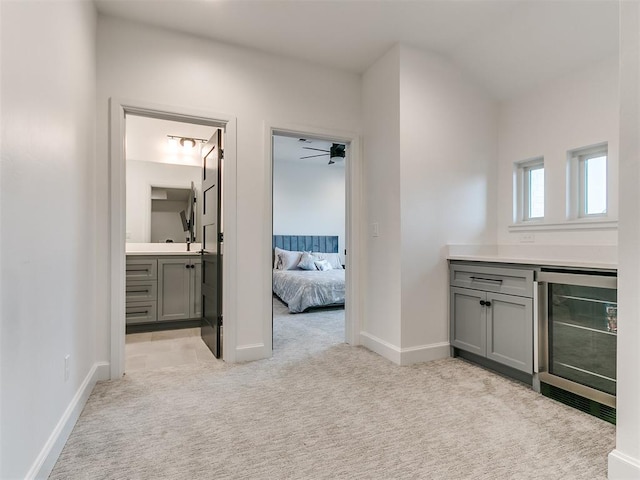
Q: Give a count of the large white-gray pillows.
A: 2